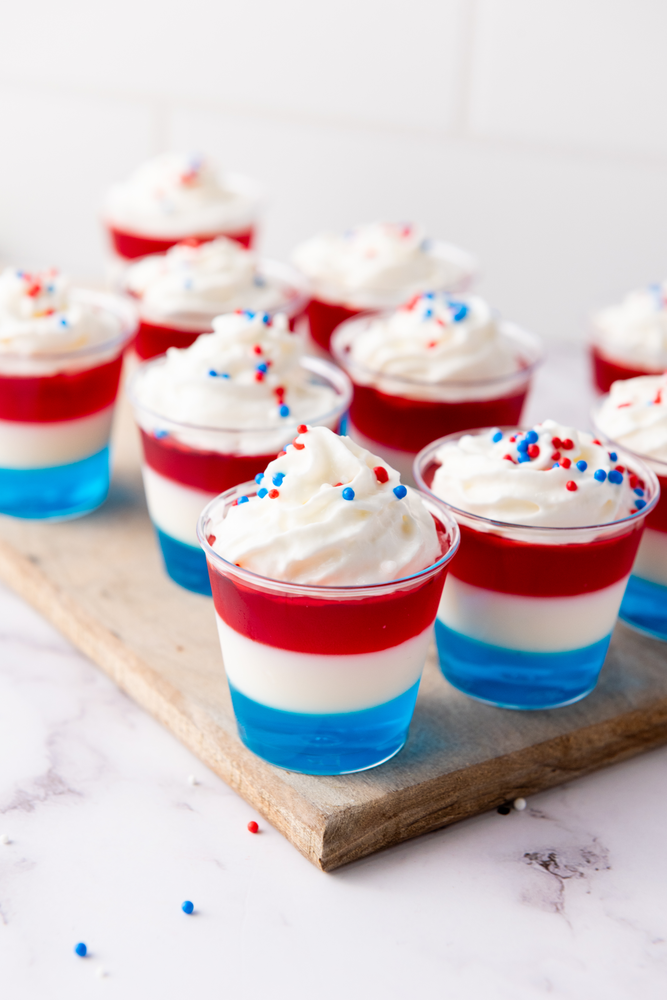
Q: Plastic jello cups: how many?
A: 10